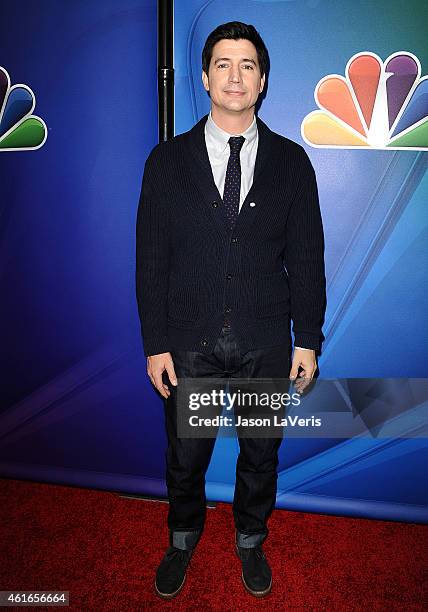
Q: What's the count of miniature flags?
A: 0